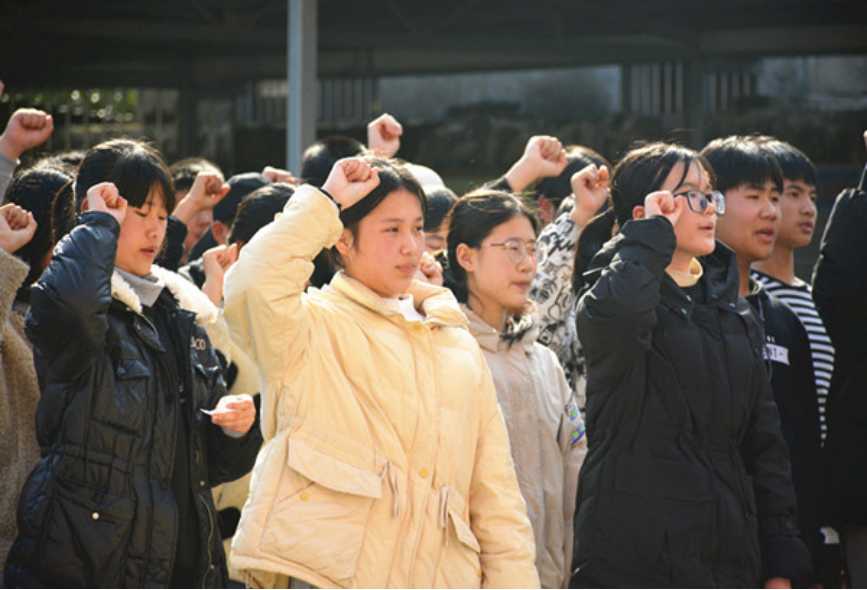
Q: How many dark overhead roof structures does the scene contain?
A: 1